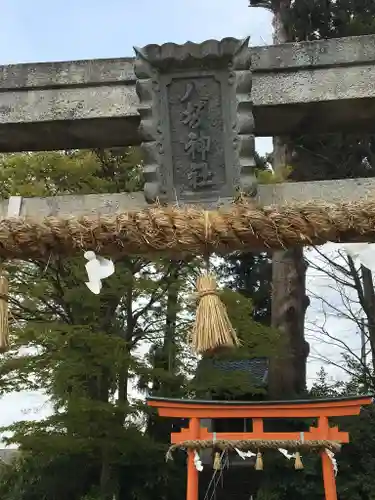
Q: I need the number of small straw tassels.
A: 3